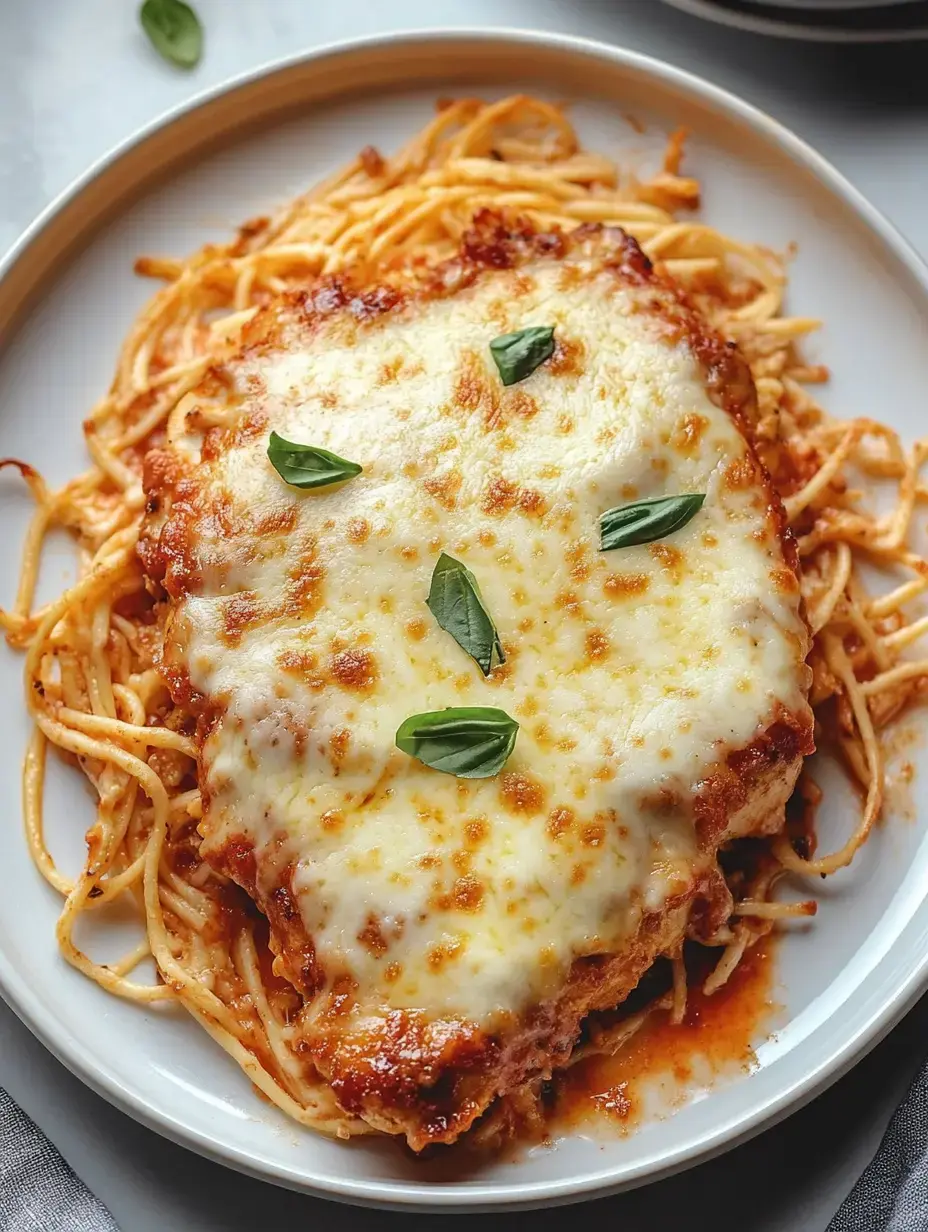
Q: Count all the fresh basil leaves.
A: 6